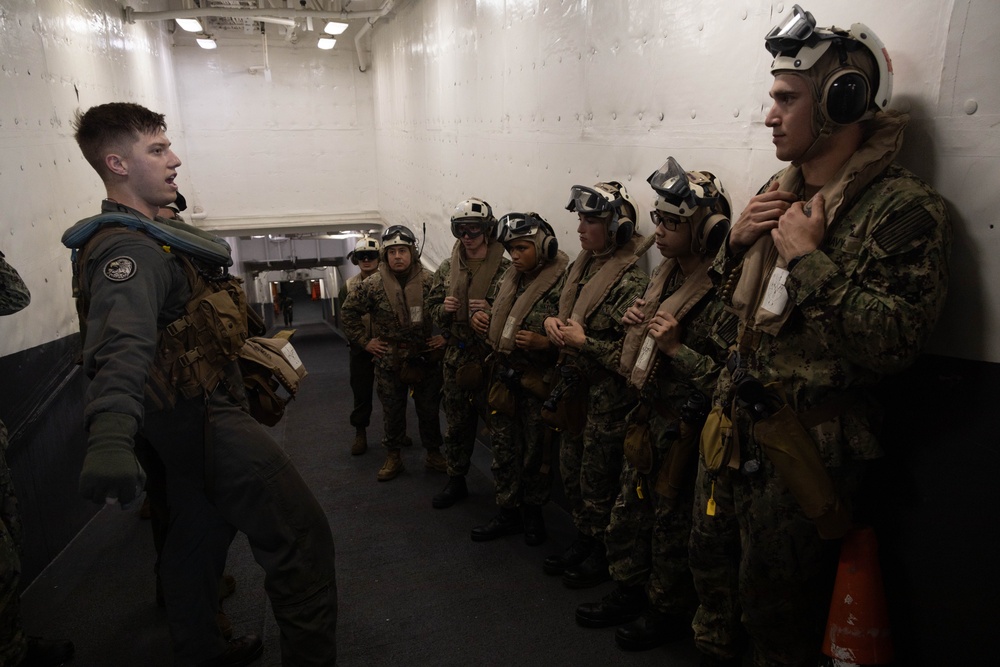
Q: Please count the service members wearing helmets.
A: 7